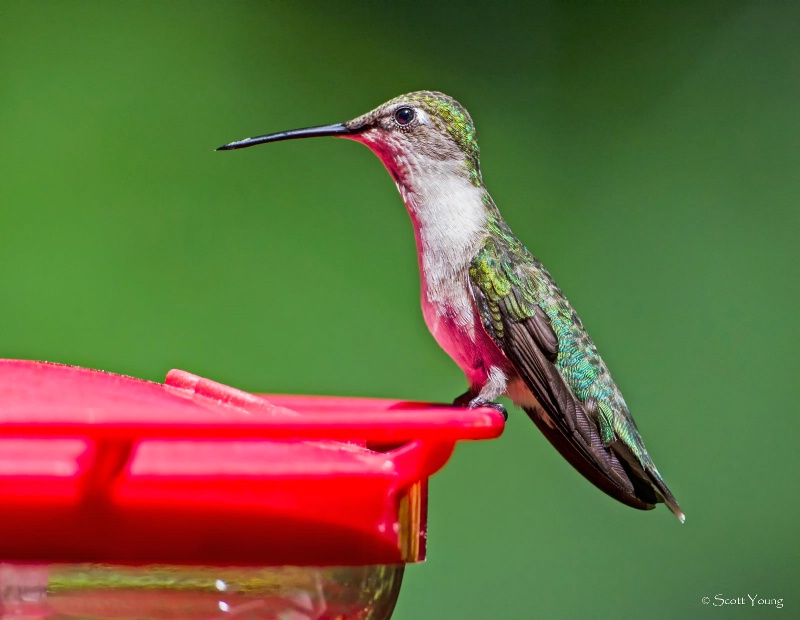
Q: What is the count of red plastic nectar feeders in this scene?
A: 1